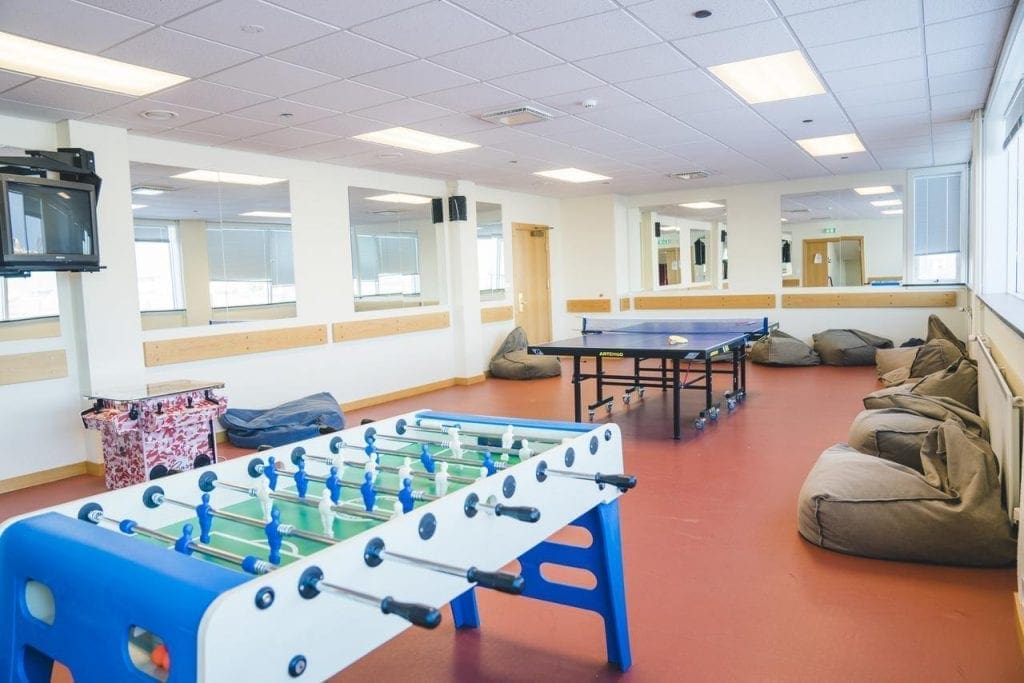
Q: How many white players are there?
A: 11